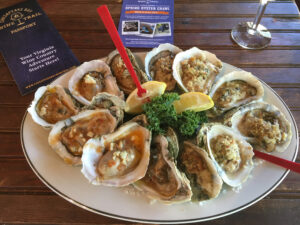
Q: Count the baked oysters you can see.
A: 12